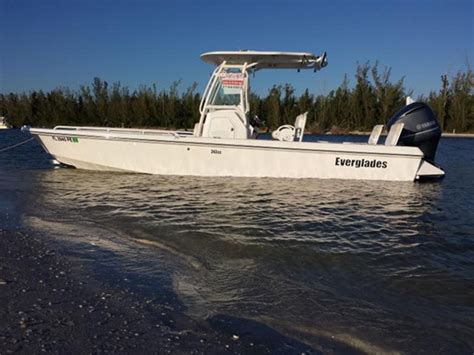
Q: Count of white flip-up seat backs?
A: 2